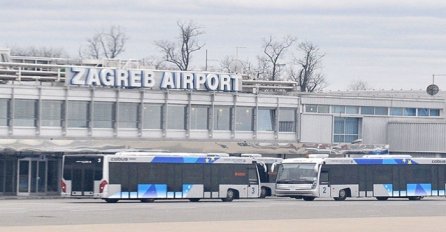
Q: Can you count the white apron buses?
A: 3